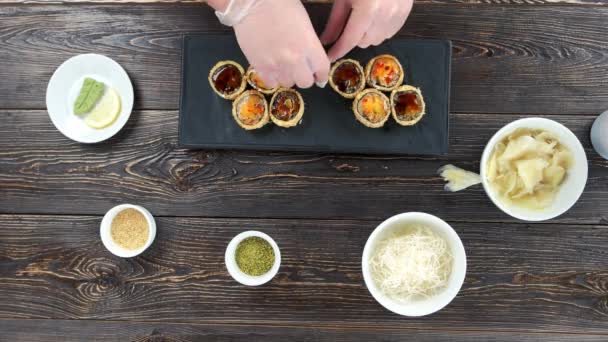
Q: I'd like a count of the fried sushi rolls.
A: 8